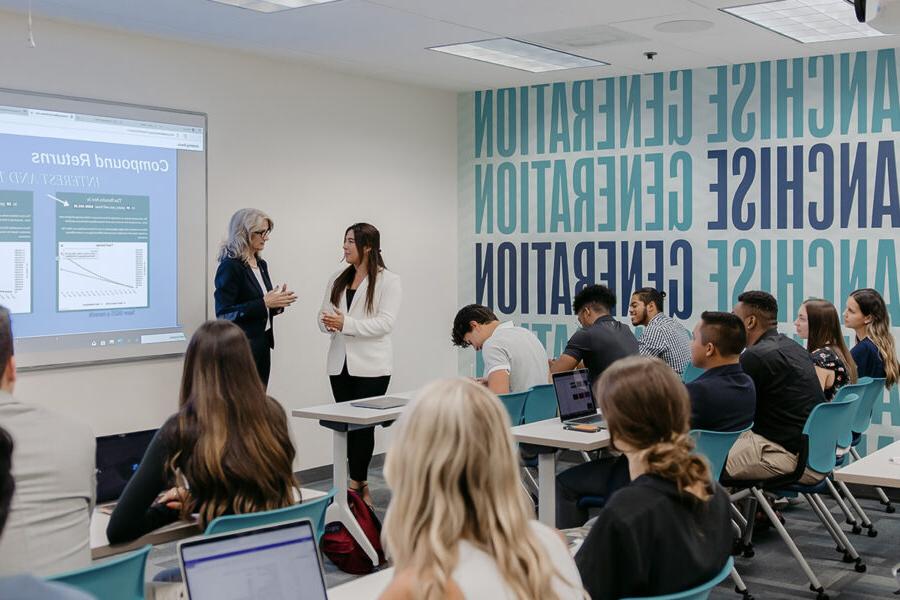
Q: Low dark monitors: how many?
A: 2